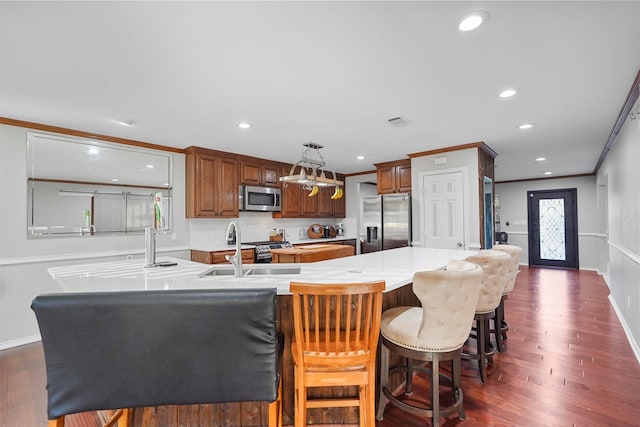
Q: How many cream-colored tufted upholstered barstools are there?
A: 3